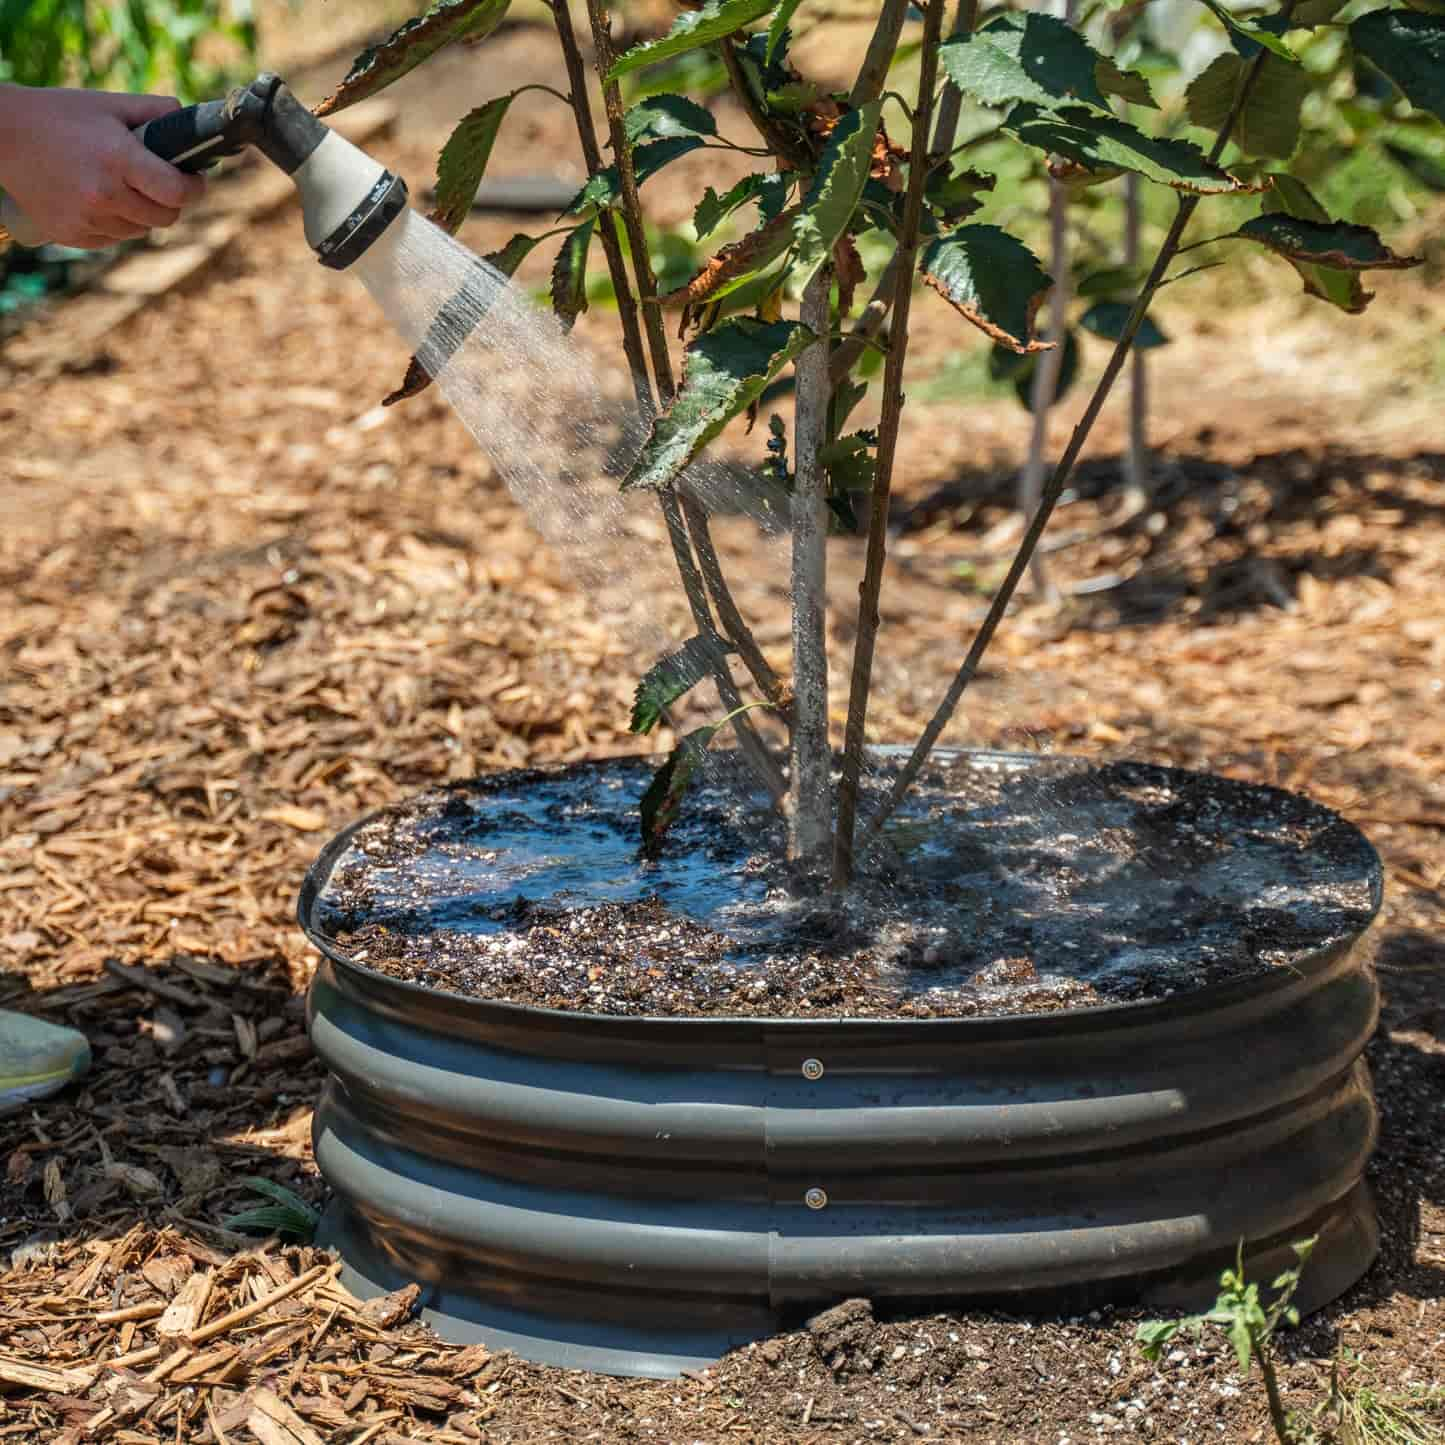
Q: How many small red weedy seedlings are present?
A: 0